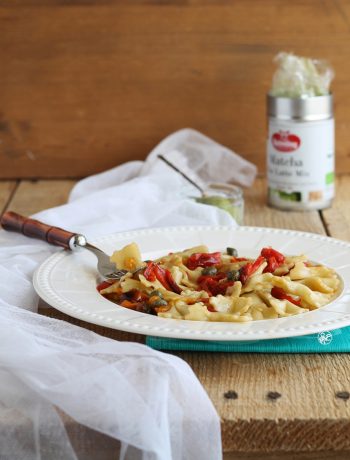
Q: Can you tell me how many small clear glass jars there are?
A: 1